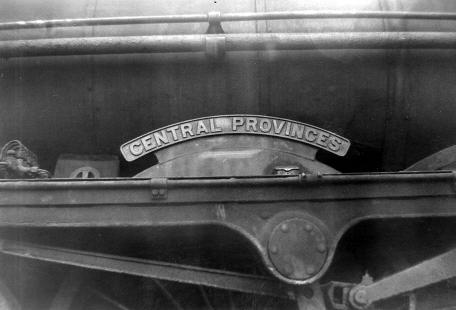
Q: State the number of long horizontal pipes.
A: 2